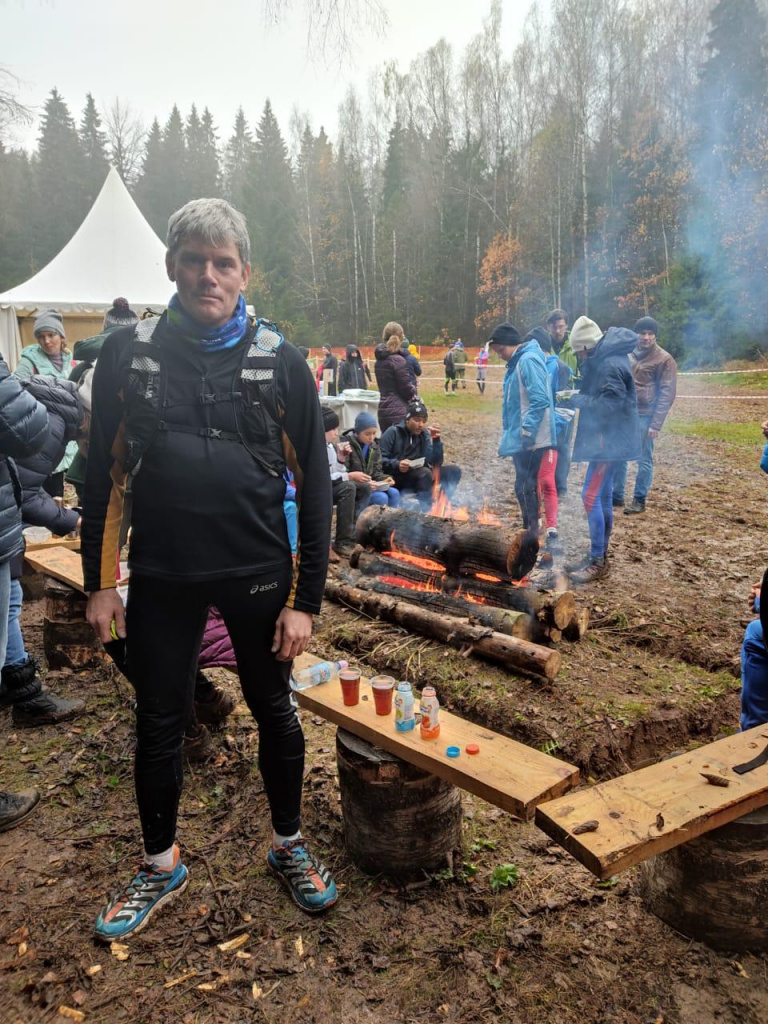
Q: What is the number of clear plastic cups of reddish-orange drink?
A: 2